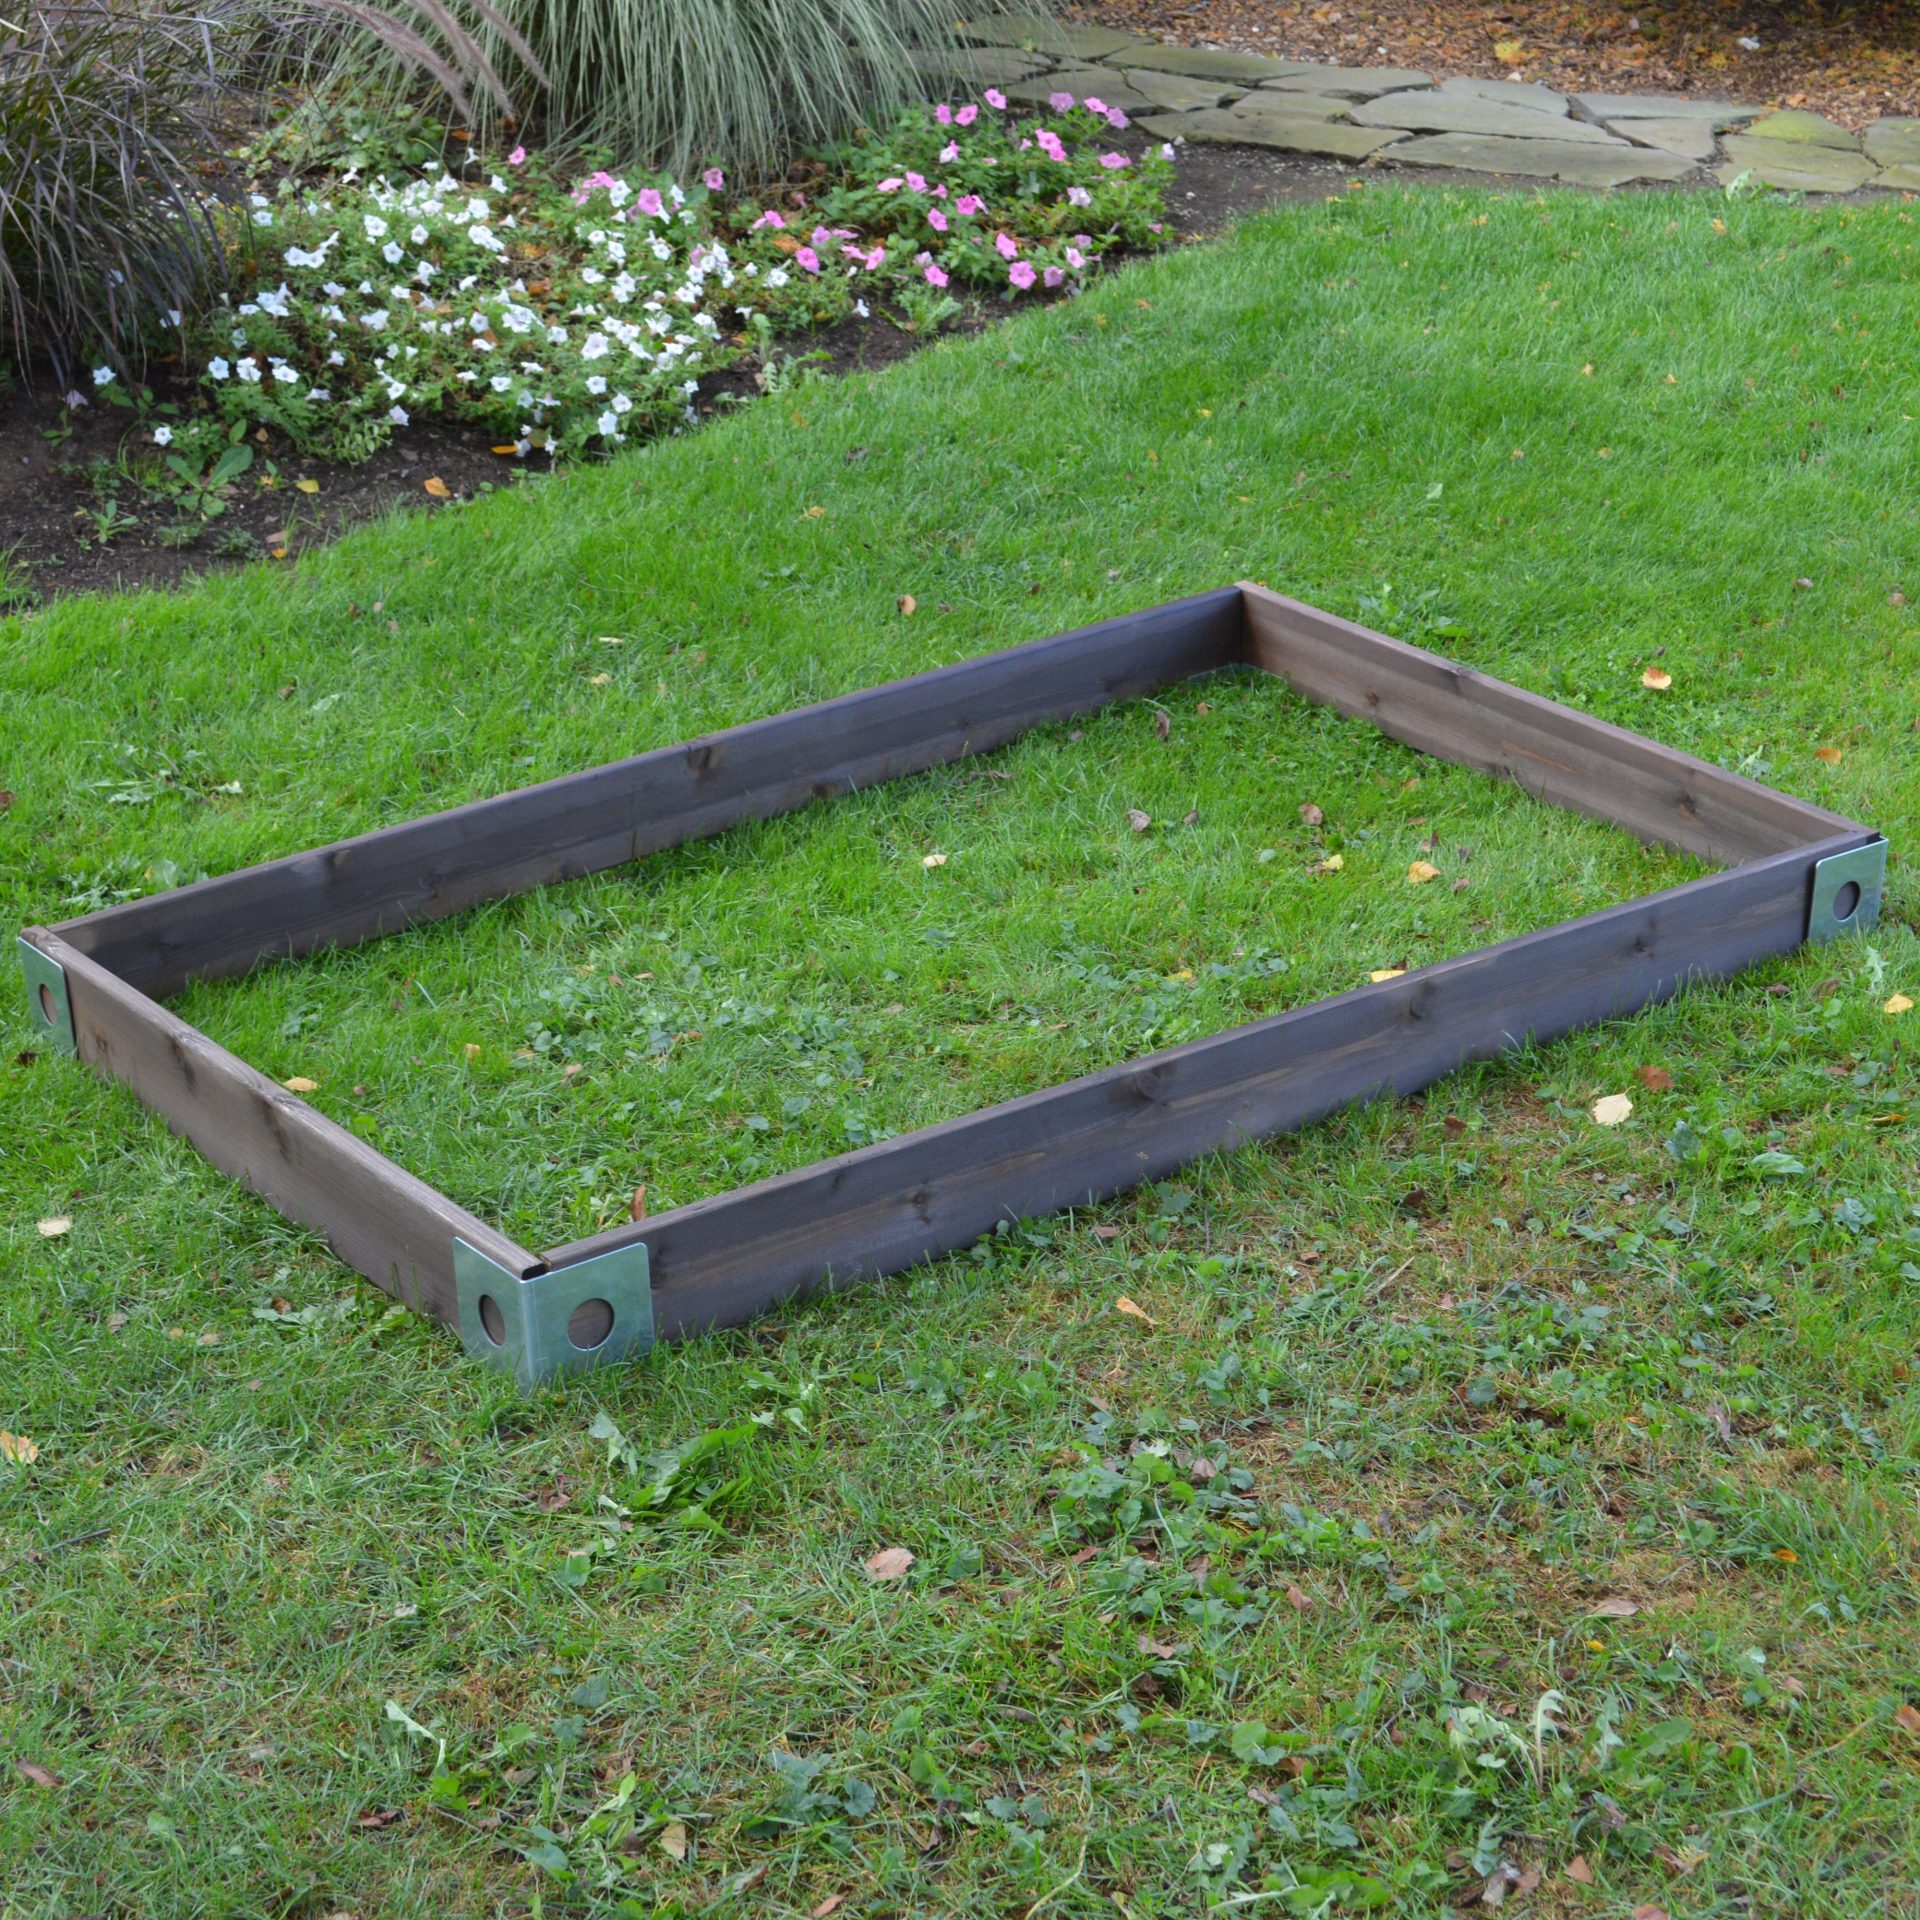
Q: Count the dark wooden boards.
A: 4